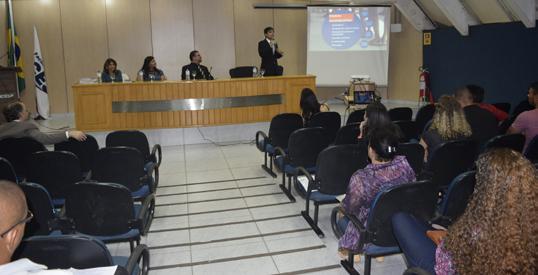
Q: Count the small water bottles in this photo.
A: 4